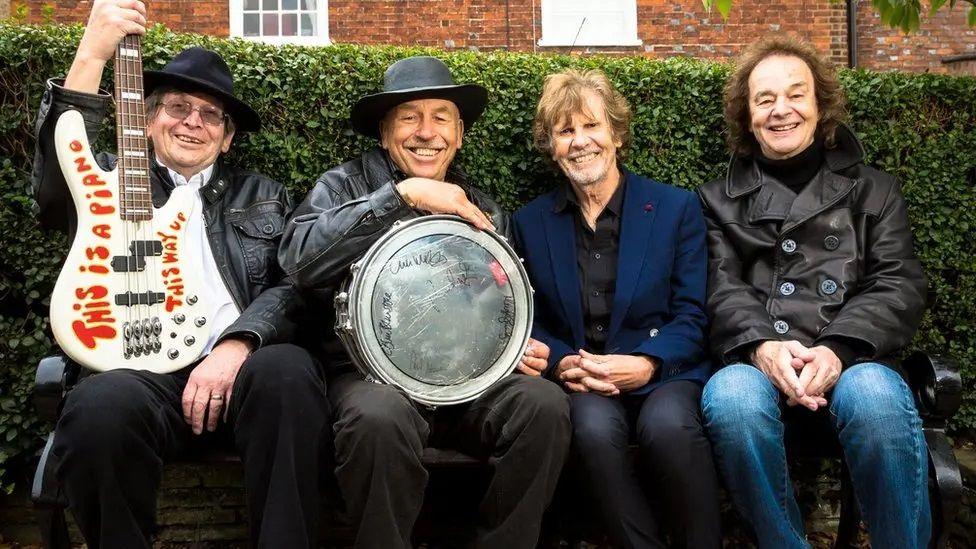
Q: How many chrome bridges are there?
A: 4